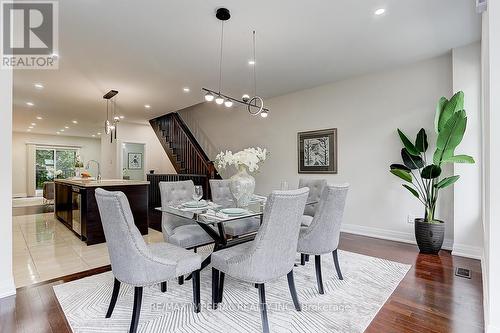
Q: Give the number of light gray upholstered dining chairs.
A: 6